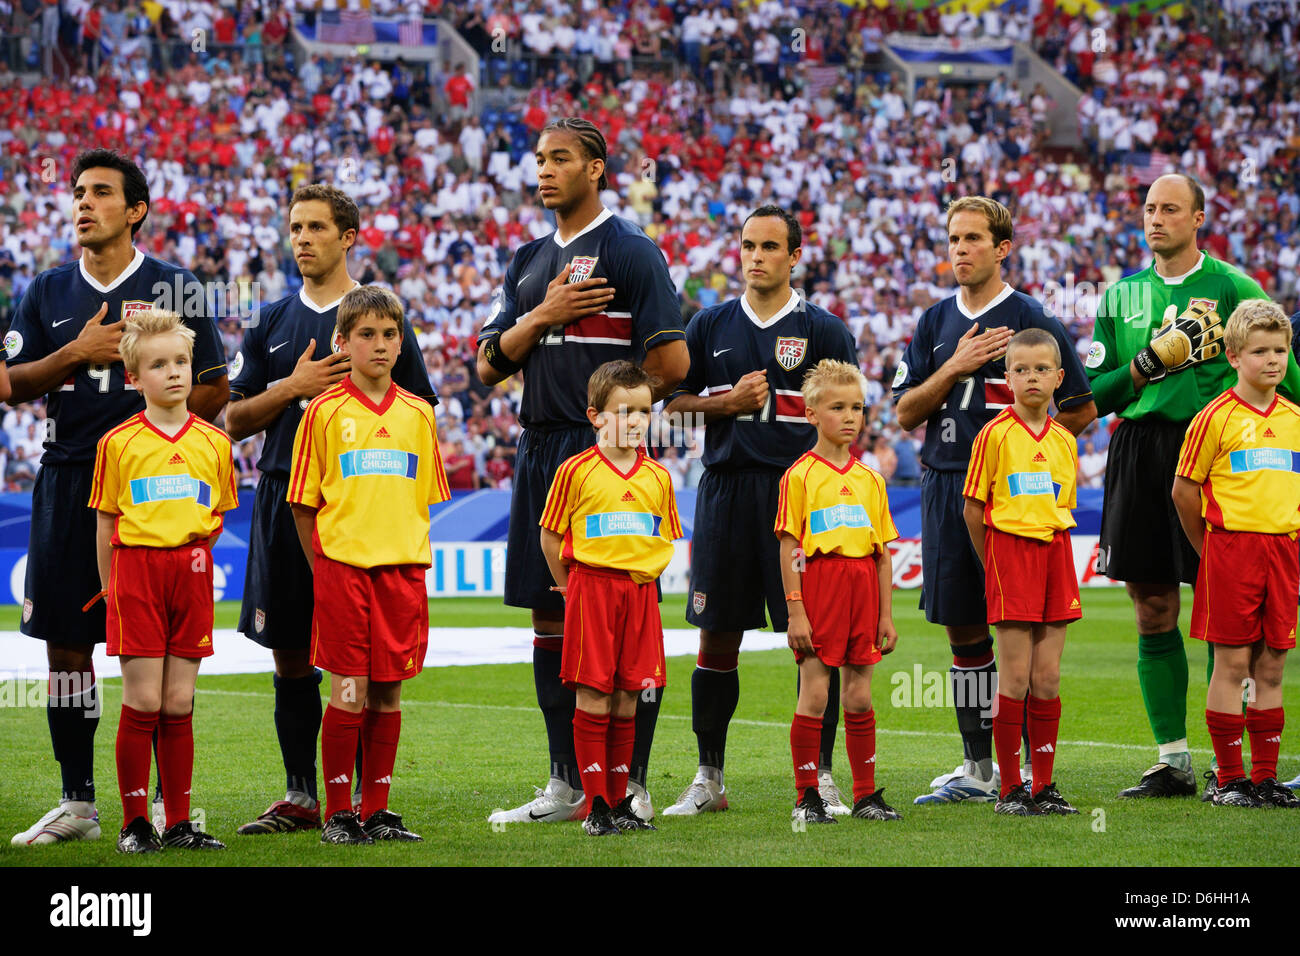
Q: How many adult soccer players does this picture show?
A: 6